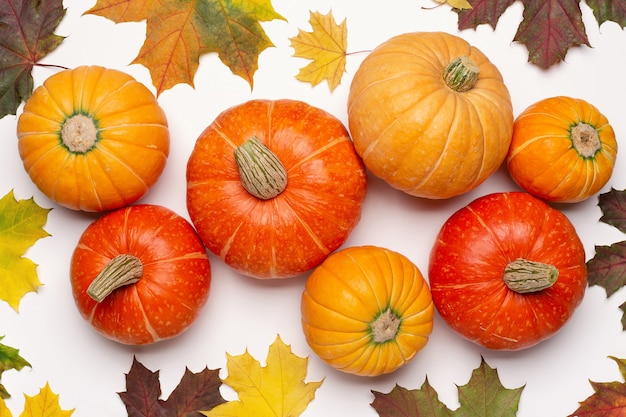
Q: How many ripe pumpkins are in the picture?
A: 7